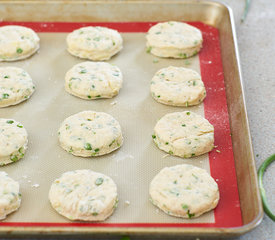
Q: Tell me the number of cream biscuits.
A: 12